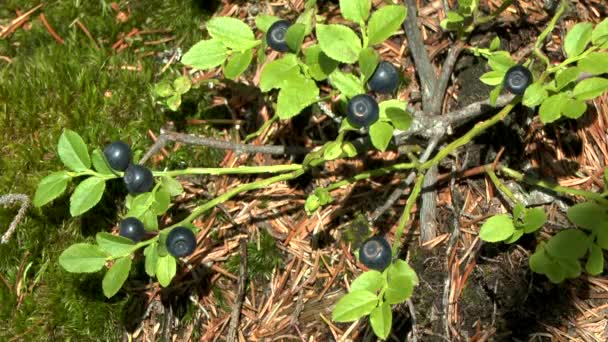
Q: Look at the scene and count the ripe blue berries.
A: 9